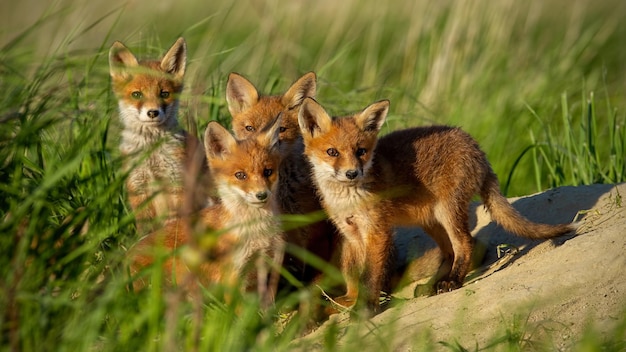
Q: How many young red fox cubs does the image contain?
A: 4